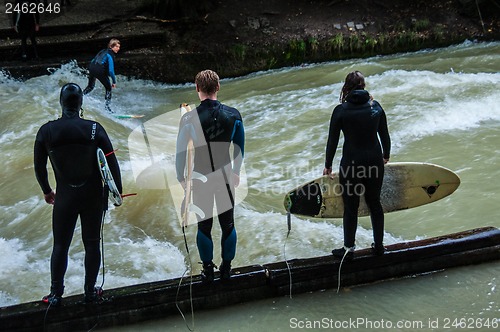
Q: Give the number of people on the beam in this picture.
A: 3